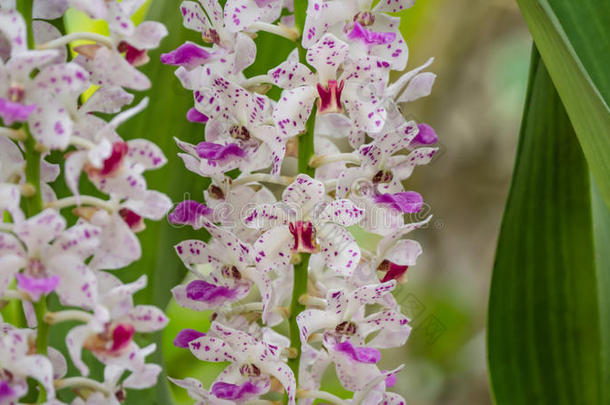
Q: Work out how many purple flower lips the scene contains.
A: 15